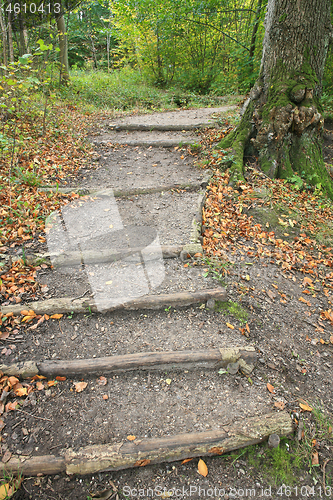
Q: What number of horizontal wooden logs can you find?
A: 7